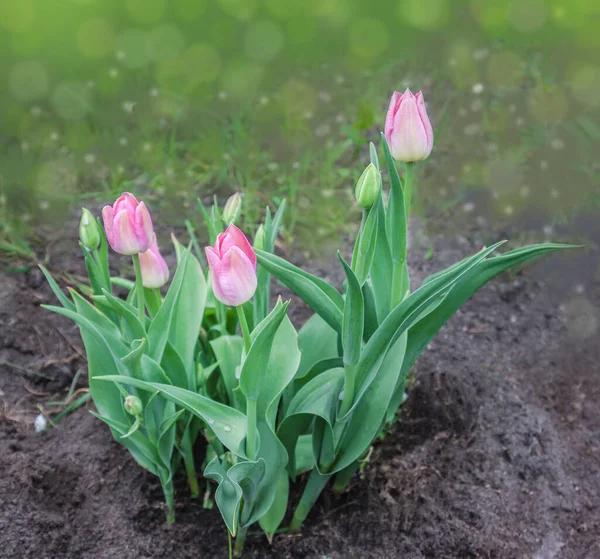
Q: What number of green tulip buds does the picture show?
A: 5